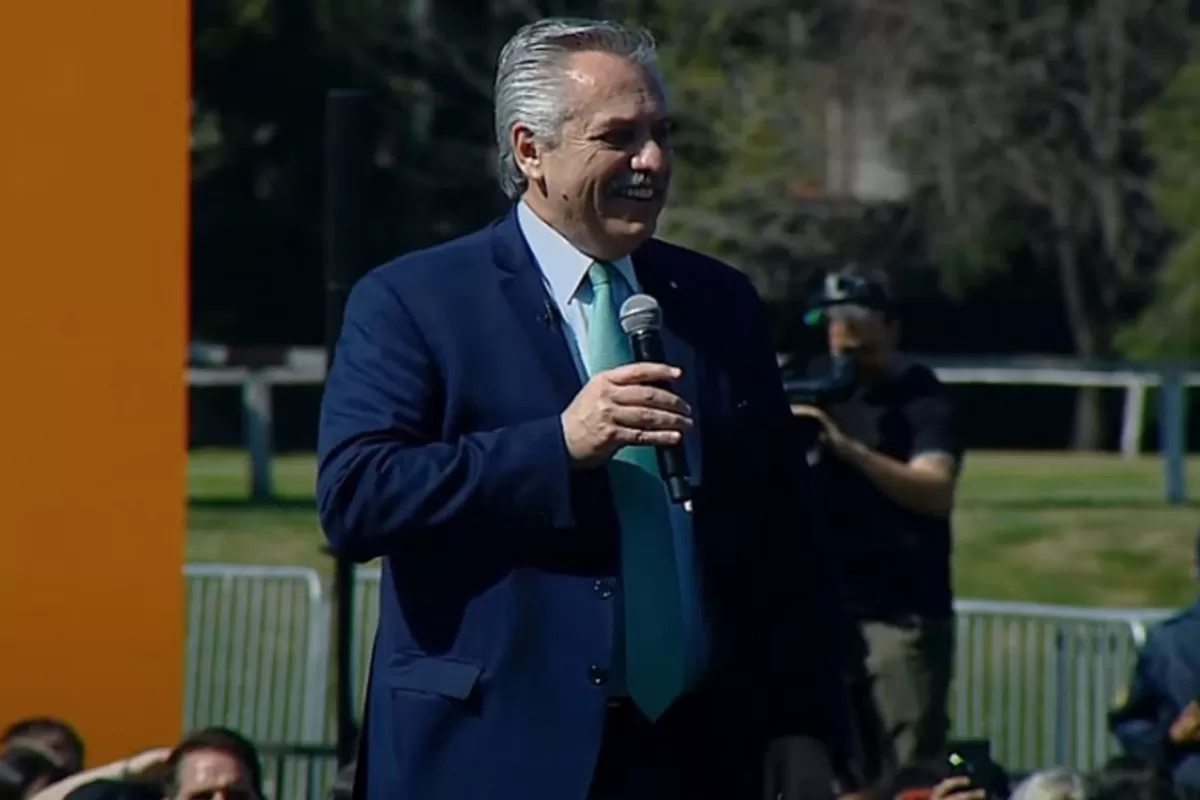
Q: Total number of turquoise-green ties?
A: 1